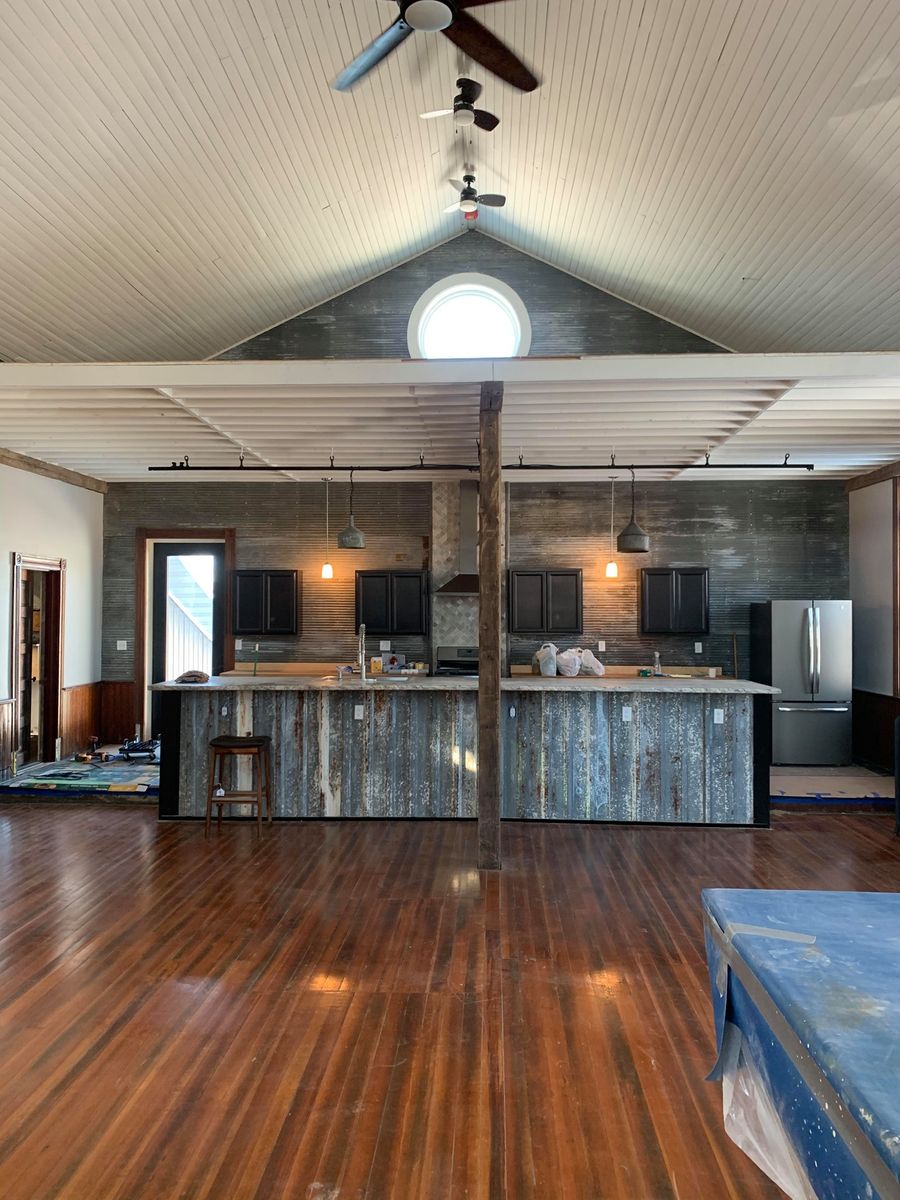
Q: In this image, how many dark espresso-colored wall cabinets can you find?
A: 4